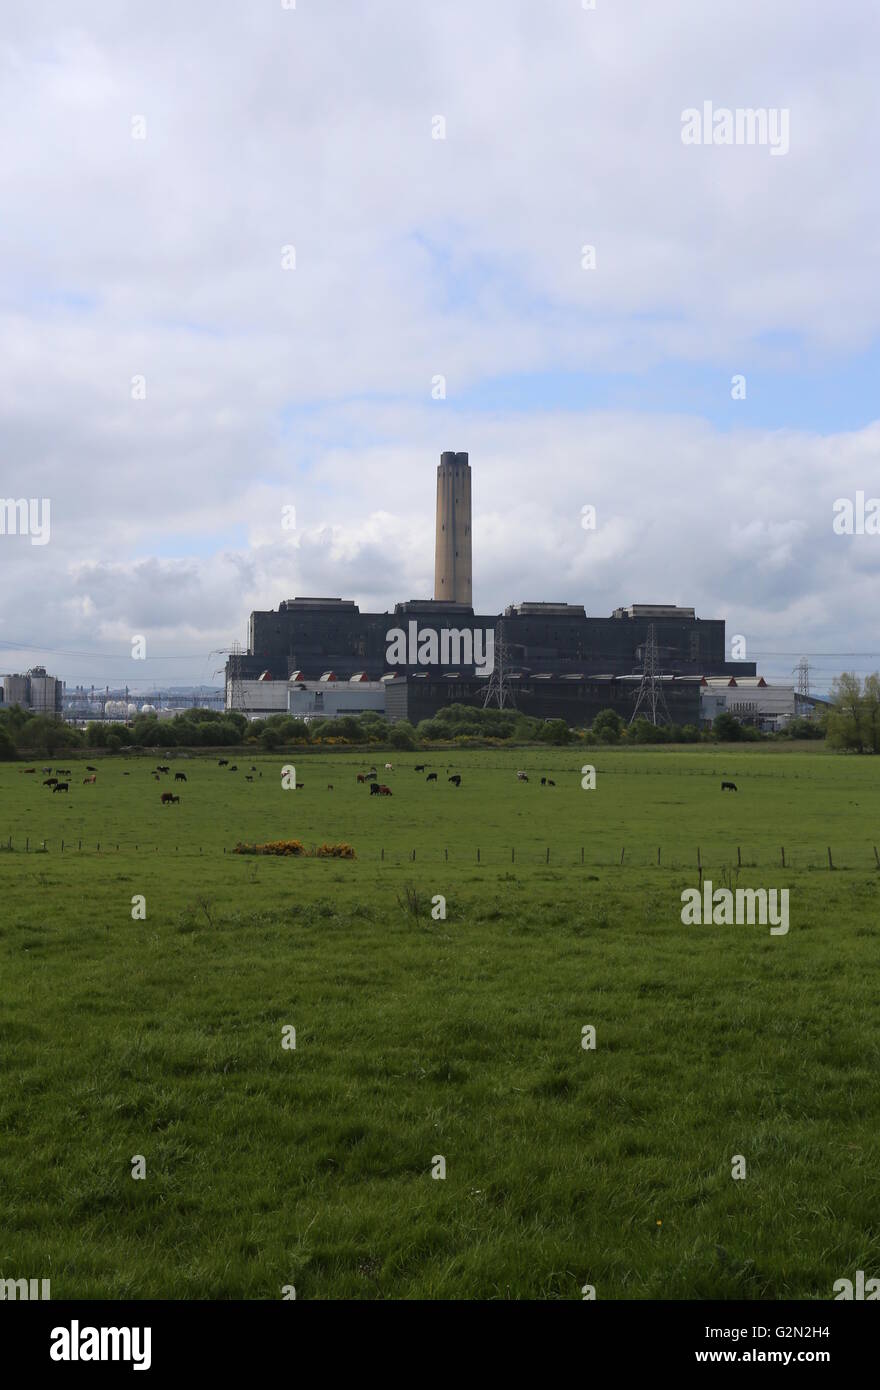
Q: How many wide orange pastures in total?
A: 0